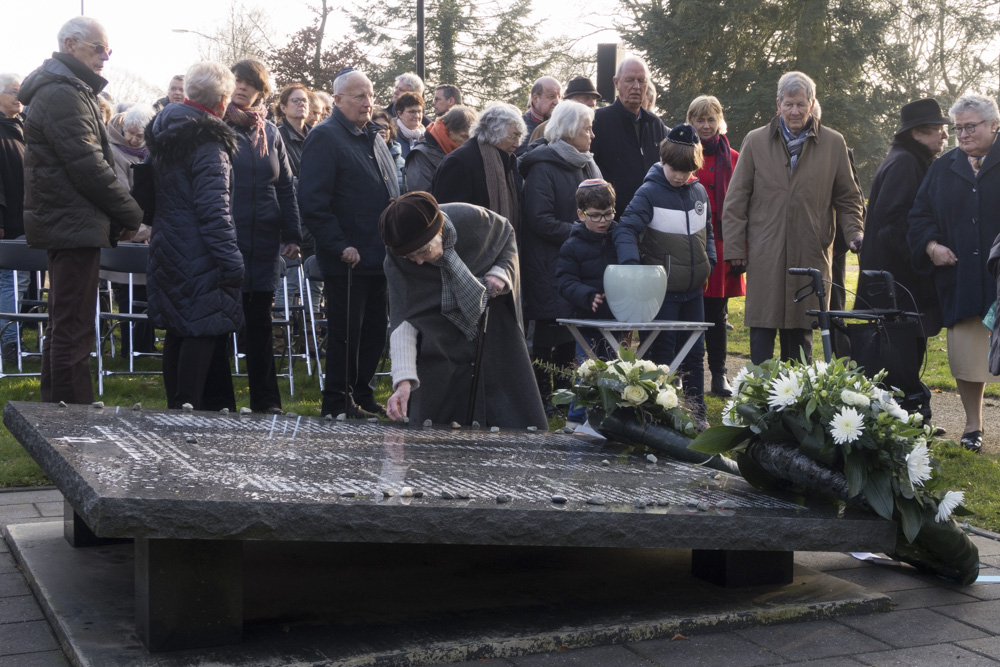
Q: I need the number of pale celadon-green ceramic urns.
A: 1